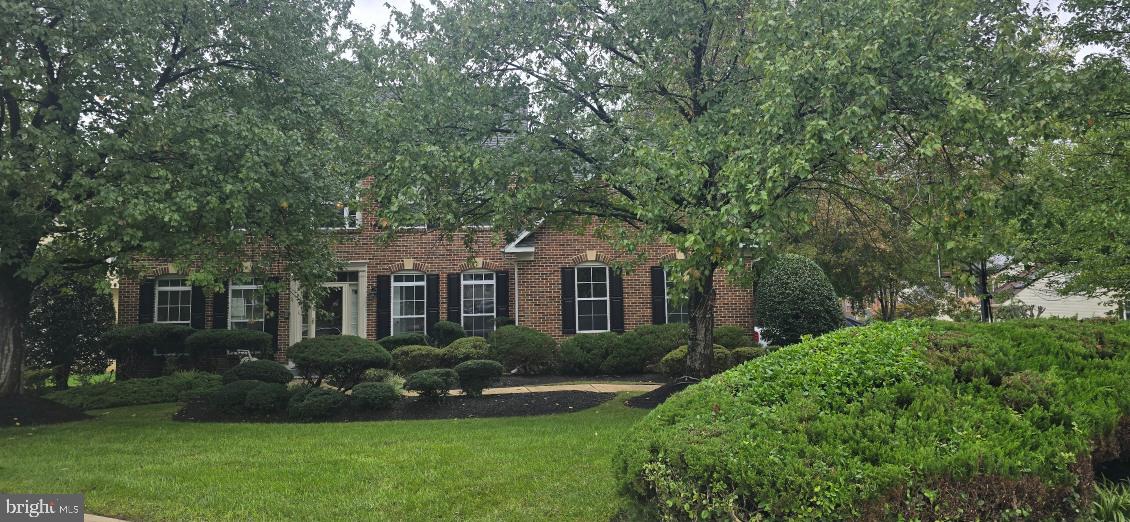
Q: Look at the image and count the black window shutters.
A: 11